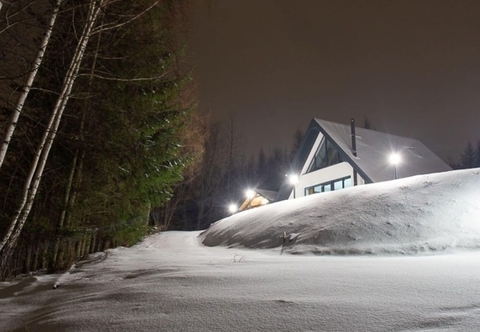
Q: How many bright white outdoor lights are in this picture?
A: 4